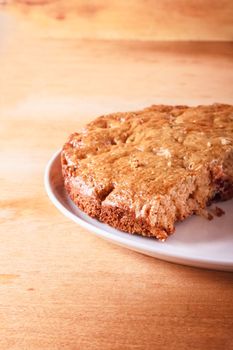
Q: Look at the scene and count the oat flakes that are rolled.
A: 0